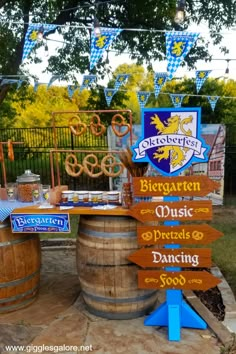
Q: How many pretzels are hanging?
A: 6